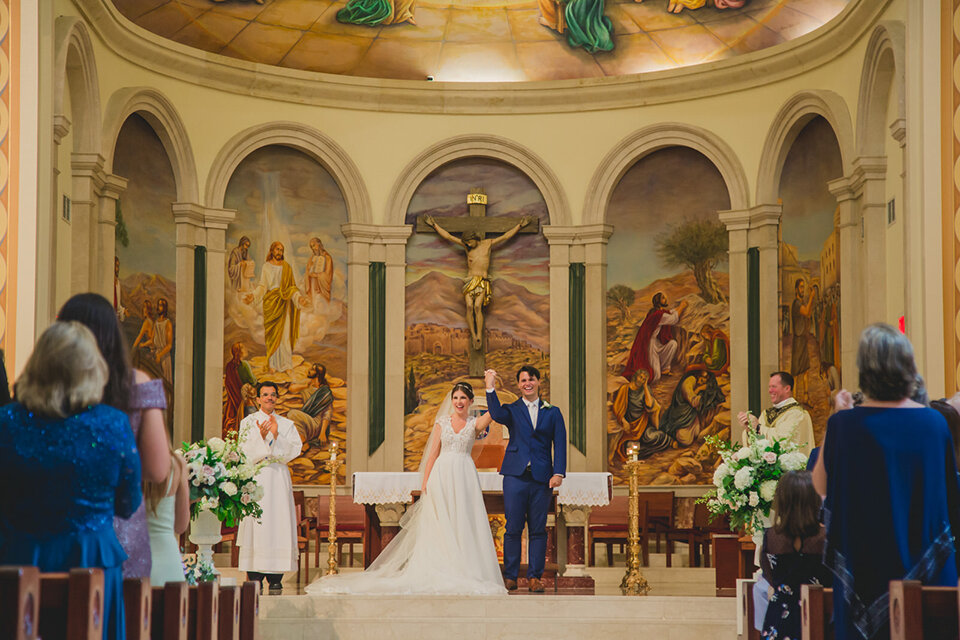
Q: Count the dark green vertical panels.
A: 4